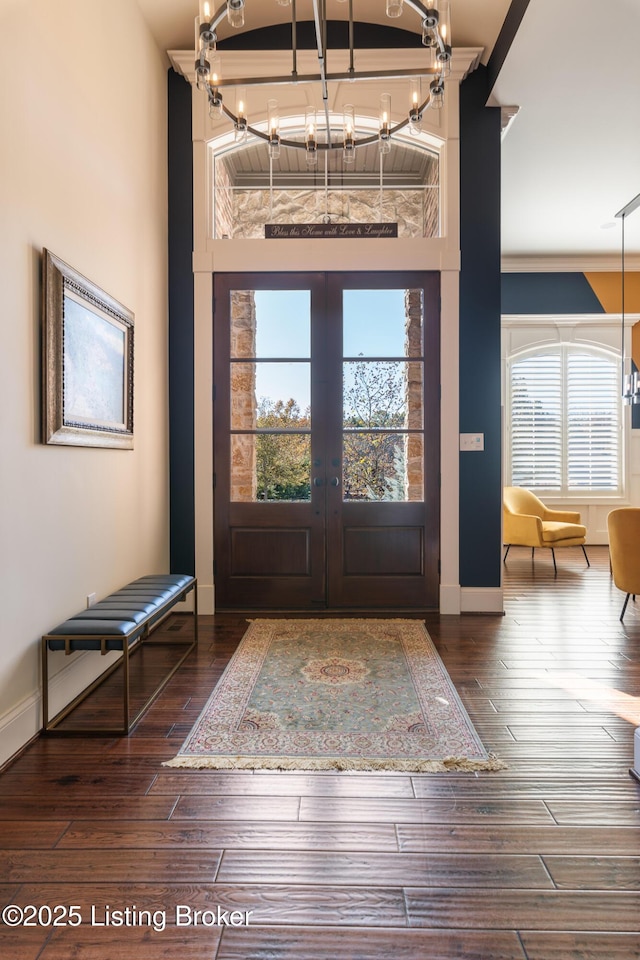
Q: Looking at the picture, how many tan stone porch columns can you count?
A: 2